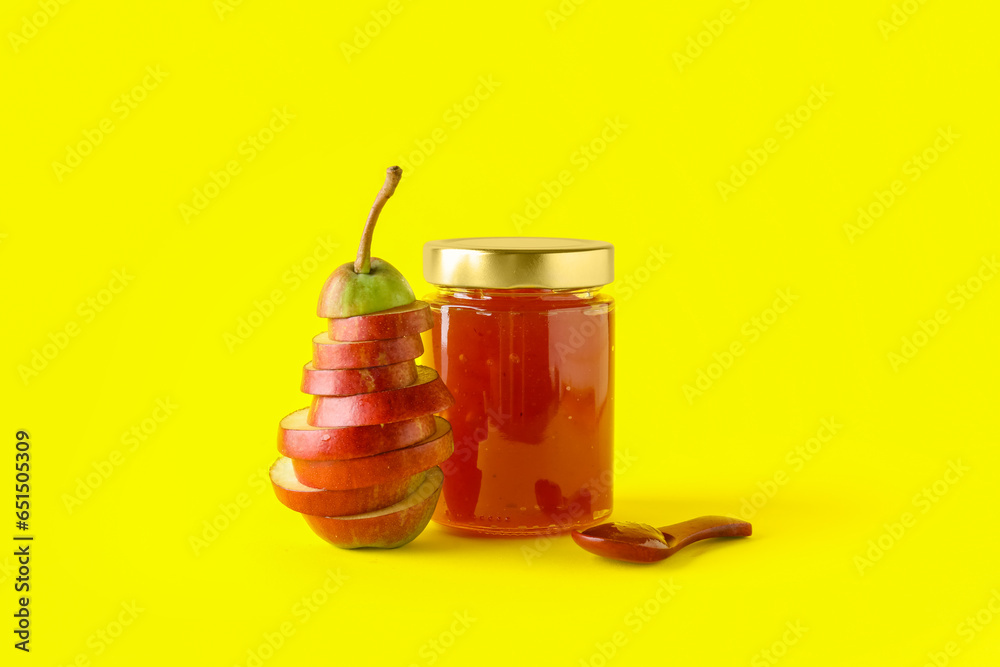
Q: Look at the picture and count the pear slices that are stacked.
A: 9